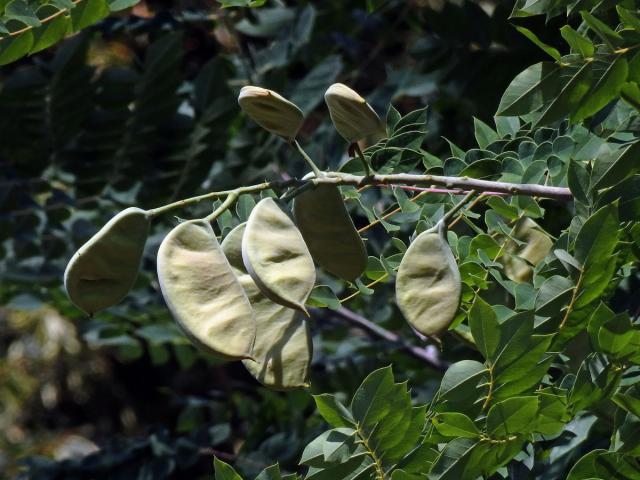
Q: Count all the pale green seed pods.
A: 9